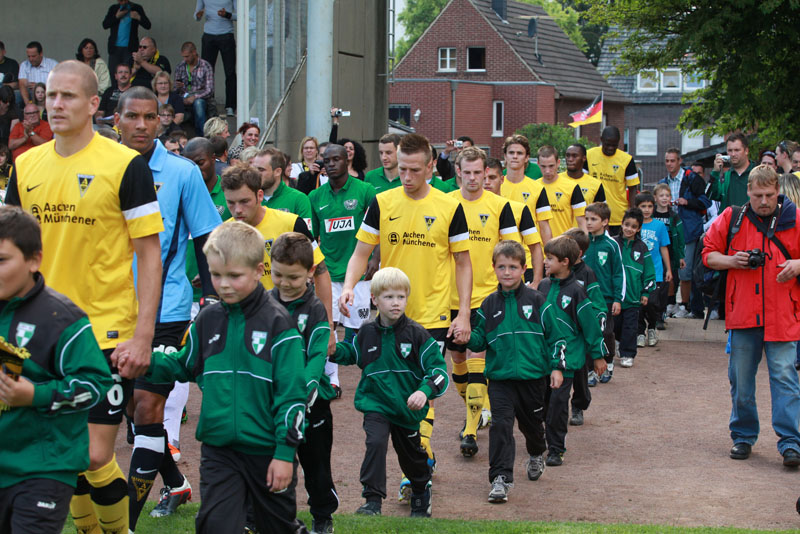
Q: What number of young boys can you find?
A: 11